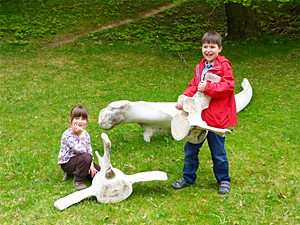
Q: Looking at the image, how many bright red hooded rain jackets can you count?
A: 1